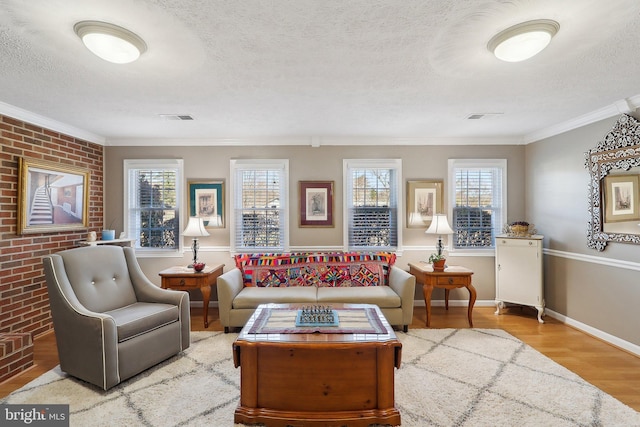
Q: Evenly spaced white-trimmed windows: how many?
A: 4